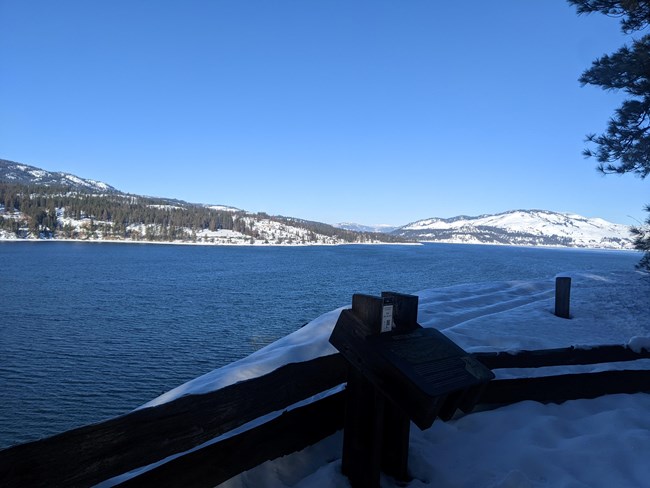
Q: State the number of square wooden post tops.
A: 3